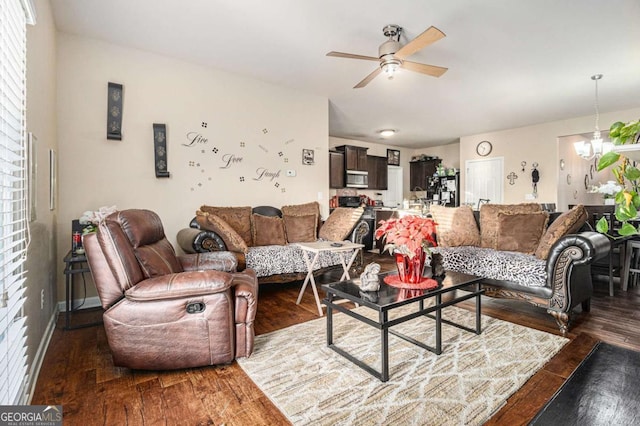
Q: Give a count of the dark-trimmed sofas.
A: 2